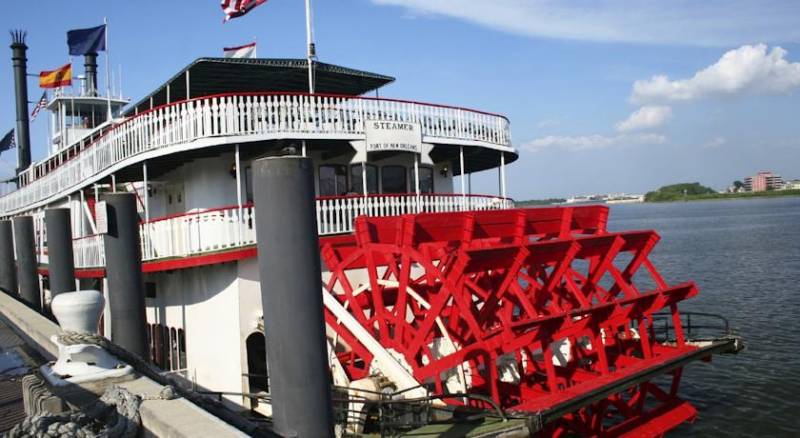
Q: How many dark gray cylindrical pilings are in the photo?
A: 5